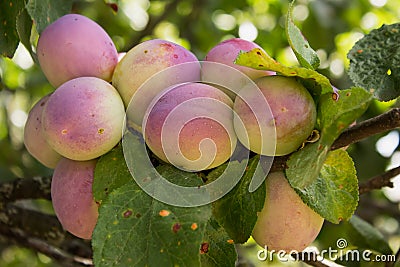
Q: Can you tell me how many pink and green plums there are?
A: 9